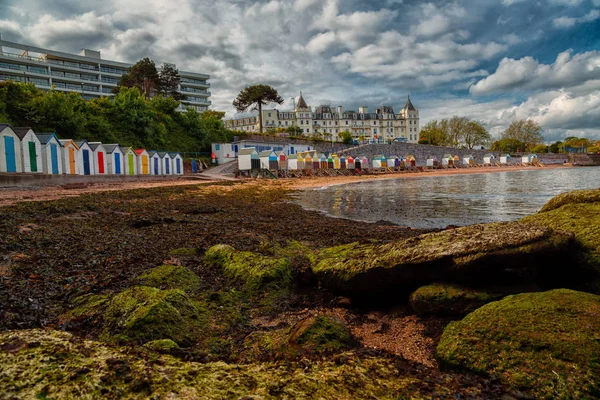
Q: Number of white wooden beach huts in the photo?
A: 12